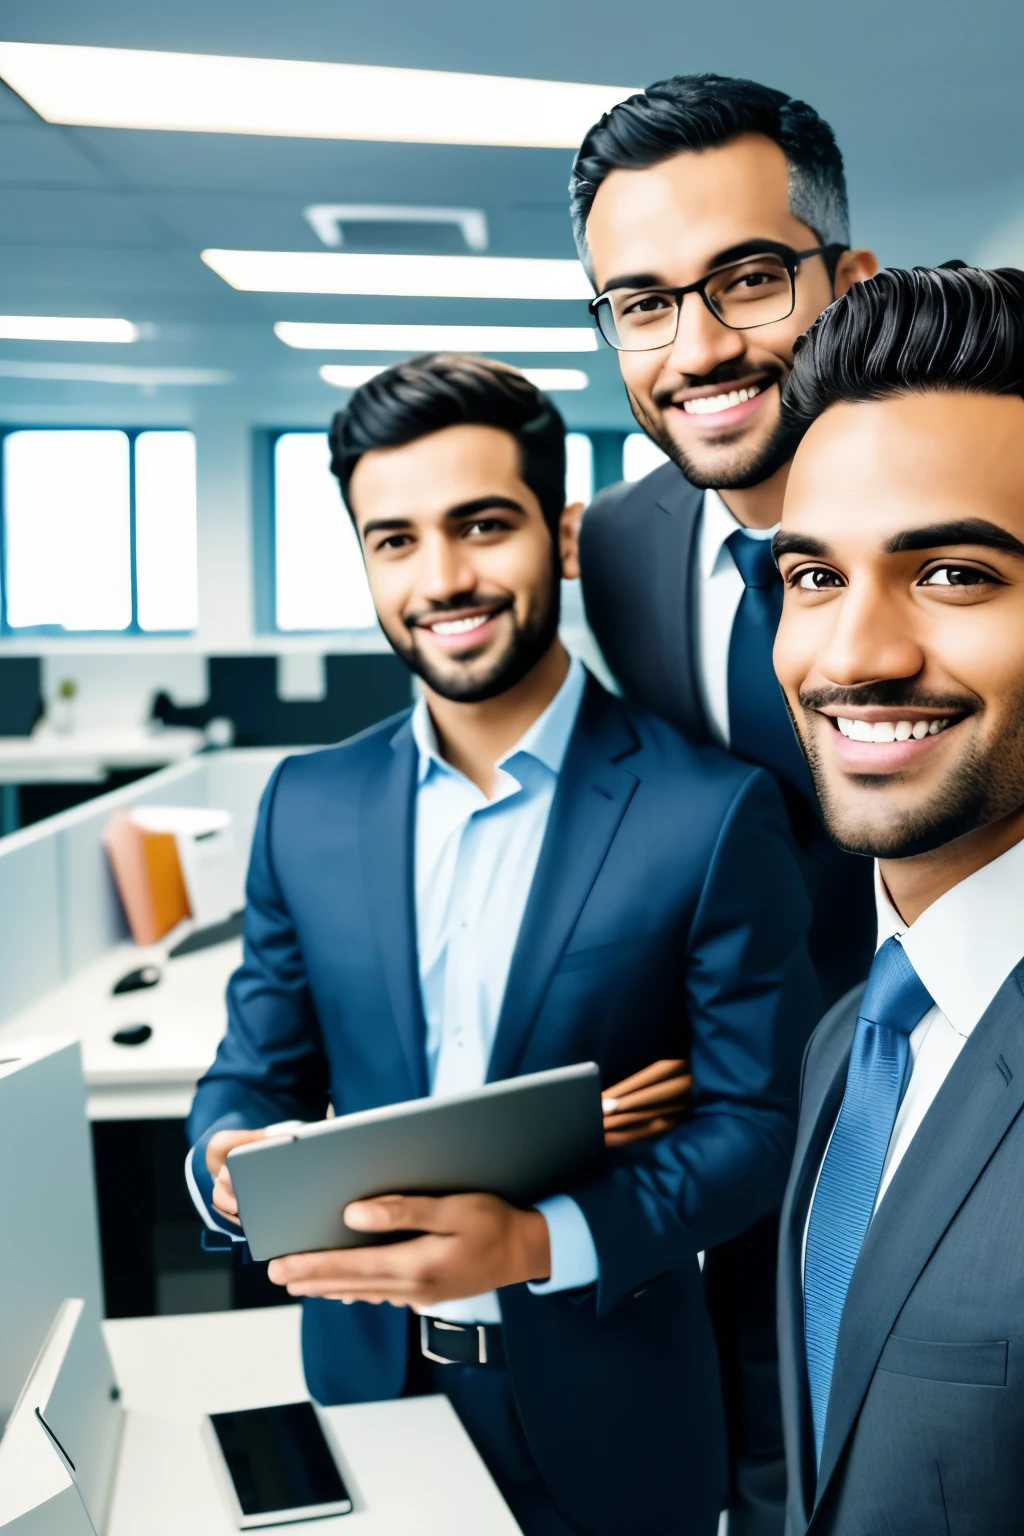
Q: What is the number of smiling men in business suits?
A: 3